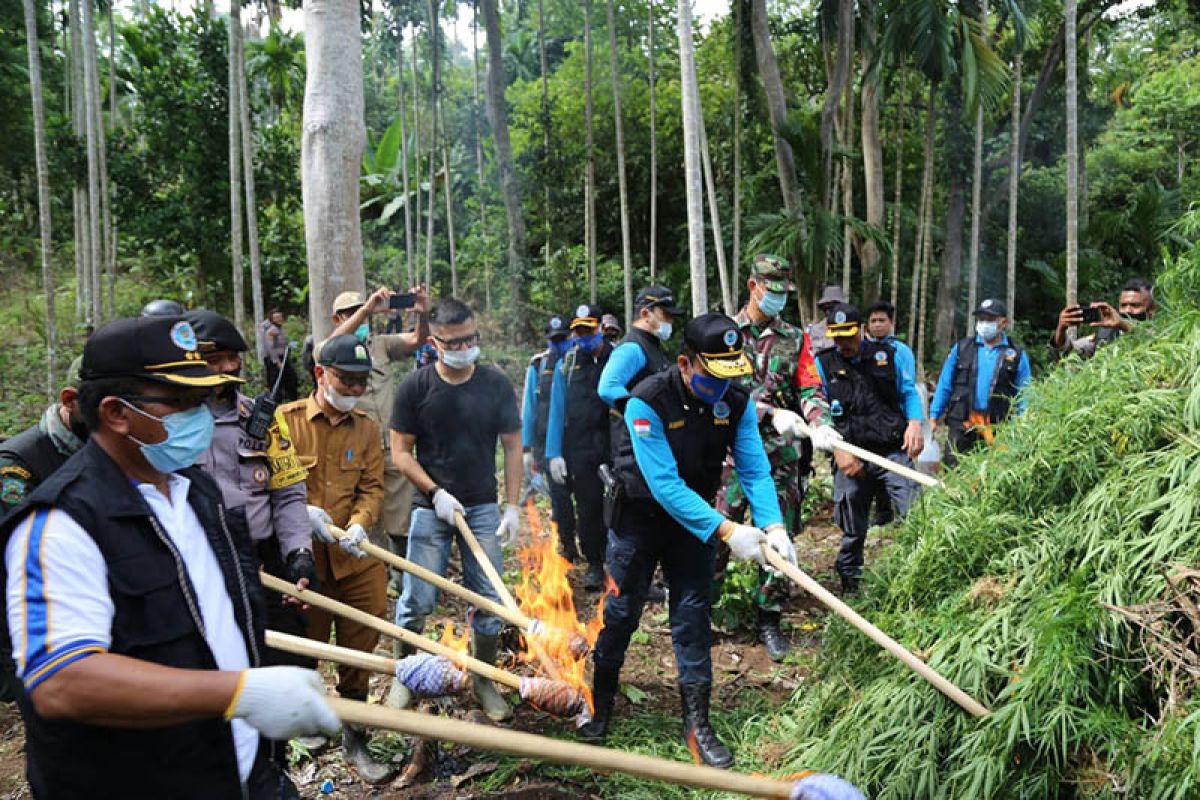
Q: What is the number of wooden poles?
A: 7